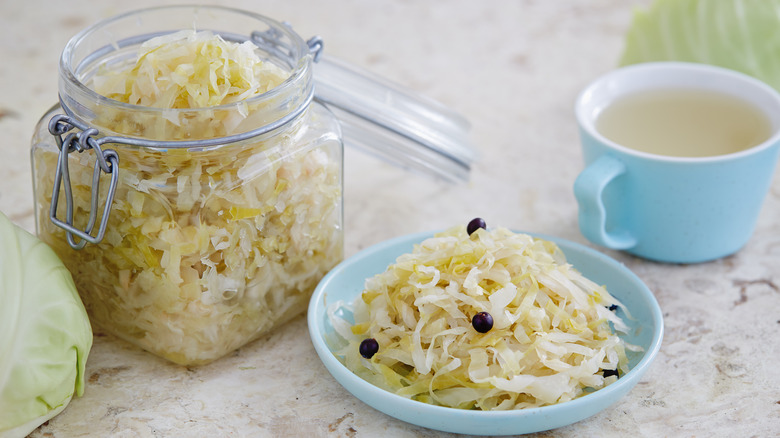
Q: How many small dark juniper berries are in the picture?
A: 5